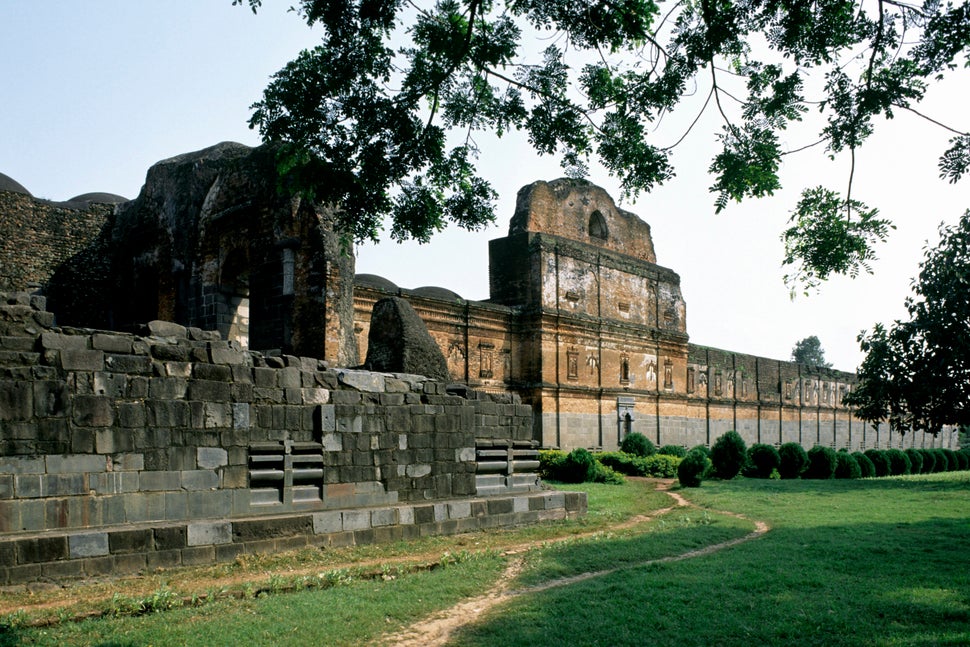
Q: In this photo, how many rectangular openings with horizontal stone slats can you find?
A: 2